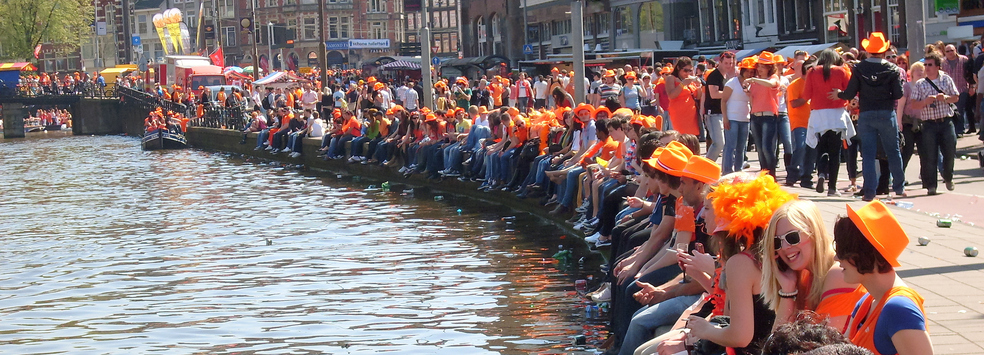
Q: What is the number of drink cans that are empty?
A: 3